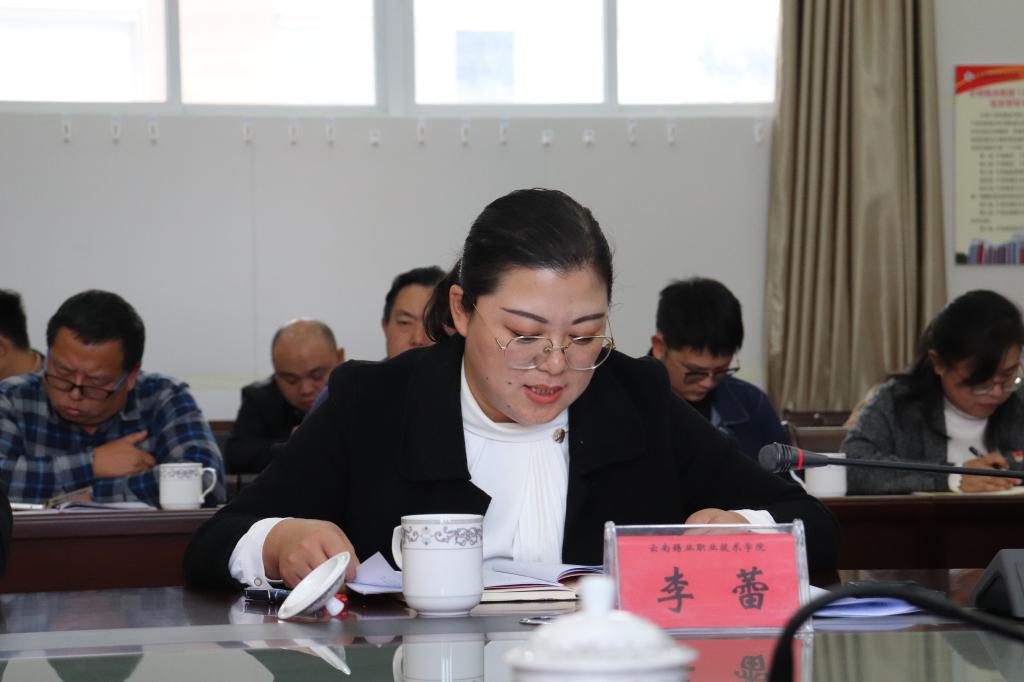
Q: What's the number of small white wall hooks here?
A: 15